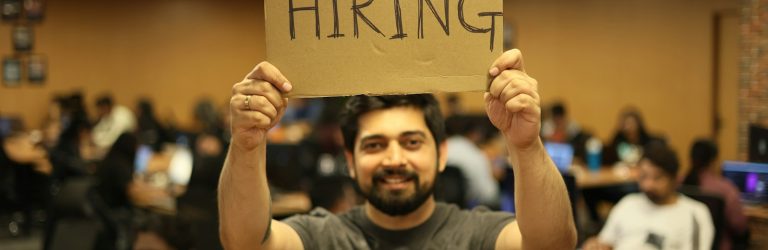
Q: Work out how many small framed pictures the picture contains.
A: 5